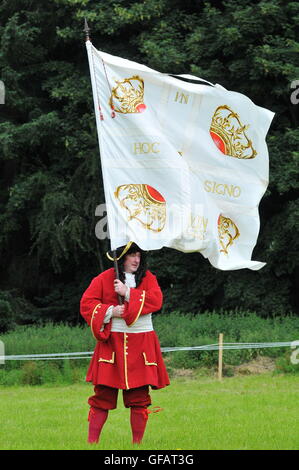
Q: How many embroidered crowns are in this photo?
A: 4